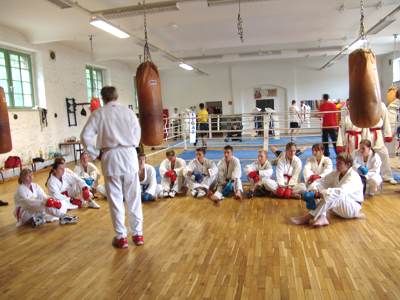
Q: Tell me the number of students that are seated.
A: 12